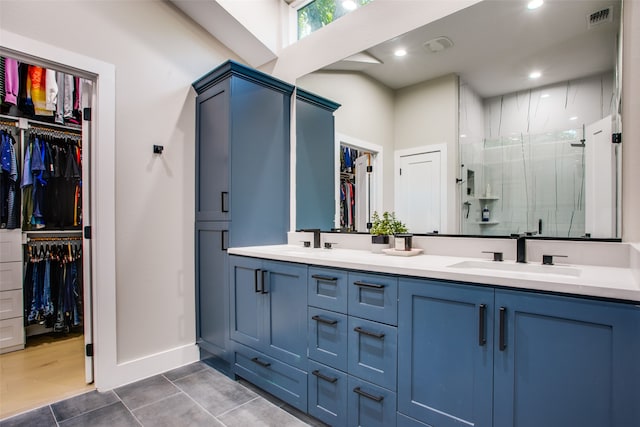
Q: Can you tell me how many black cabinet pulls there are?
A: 13